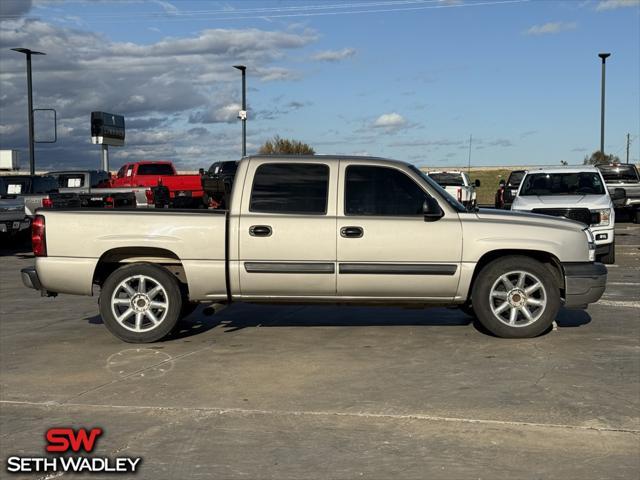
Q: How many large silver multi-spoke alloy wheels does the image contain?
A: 2